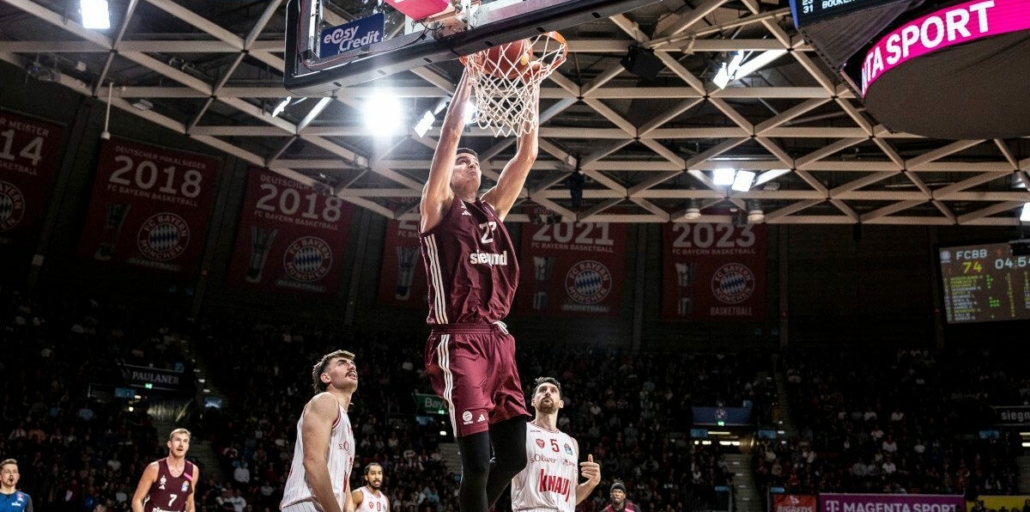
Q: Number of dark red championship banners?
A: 6